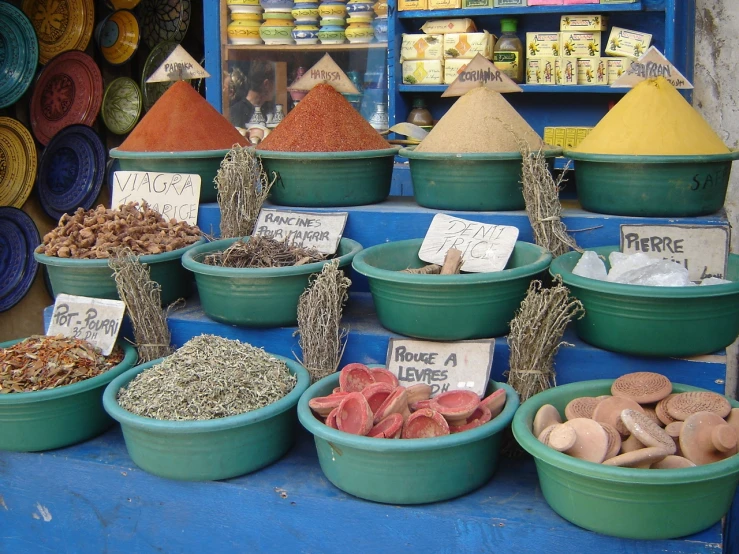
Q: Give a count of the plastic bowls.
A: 12